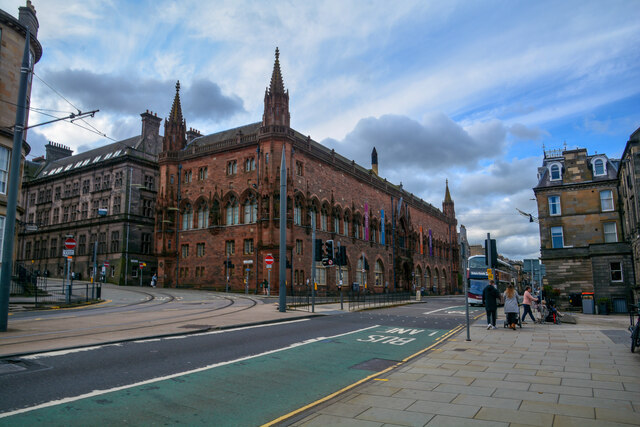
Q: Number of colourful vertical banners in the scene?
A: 4